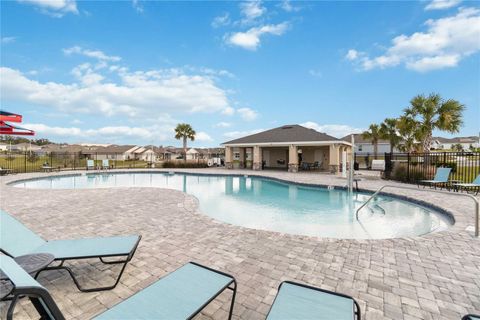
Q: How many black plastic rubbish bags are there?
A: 0